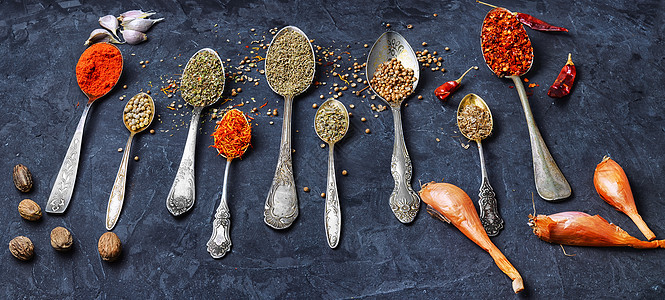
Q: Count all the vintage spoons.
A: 9